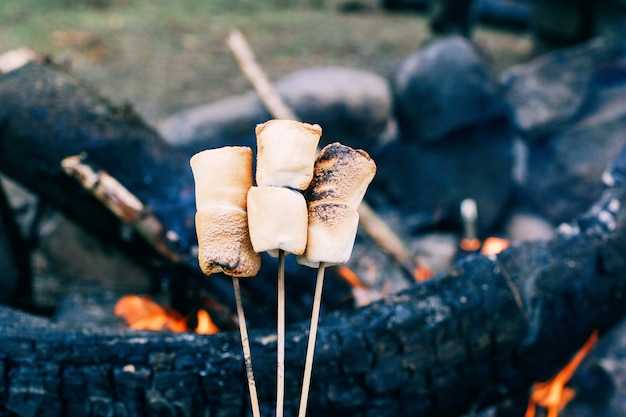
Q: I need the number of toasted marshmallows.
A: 6